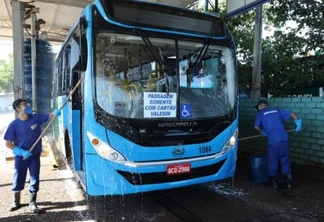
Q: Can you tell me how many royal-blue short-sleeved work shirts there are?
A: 2